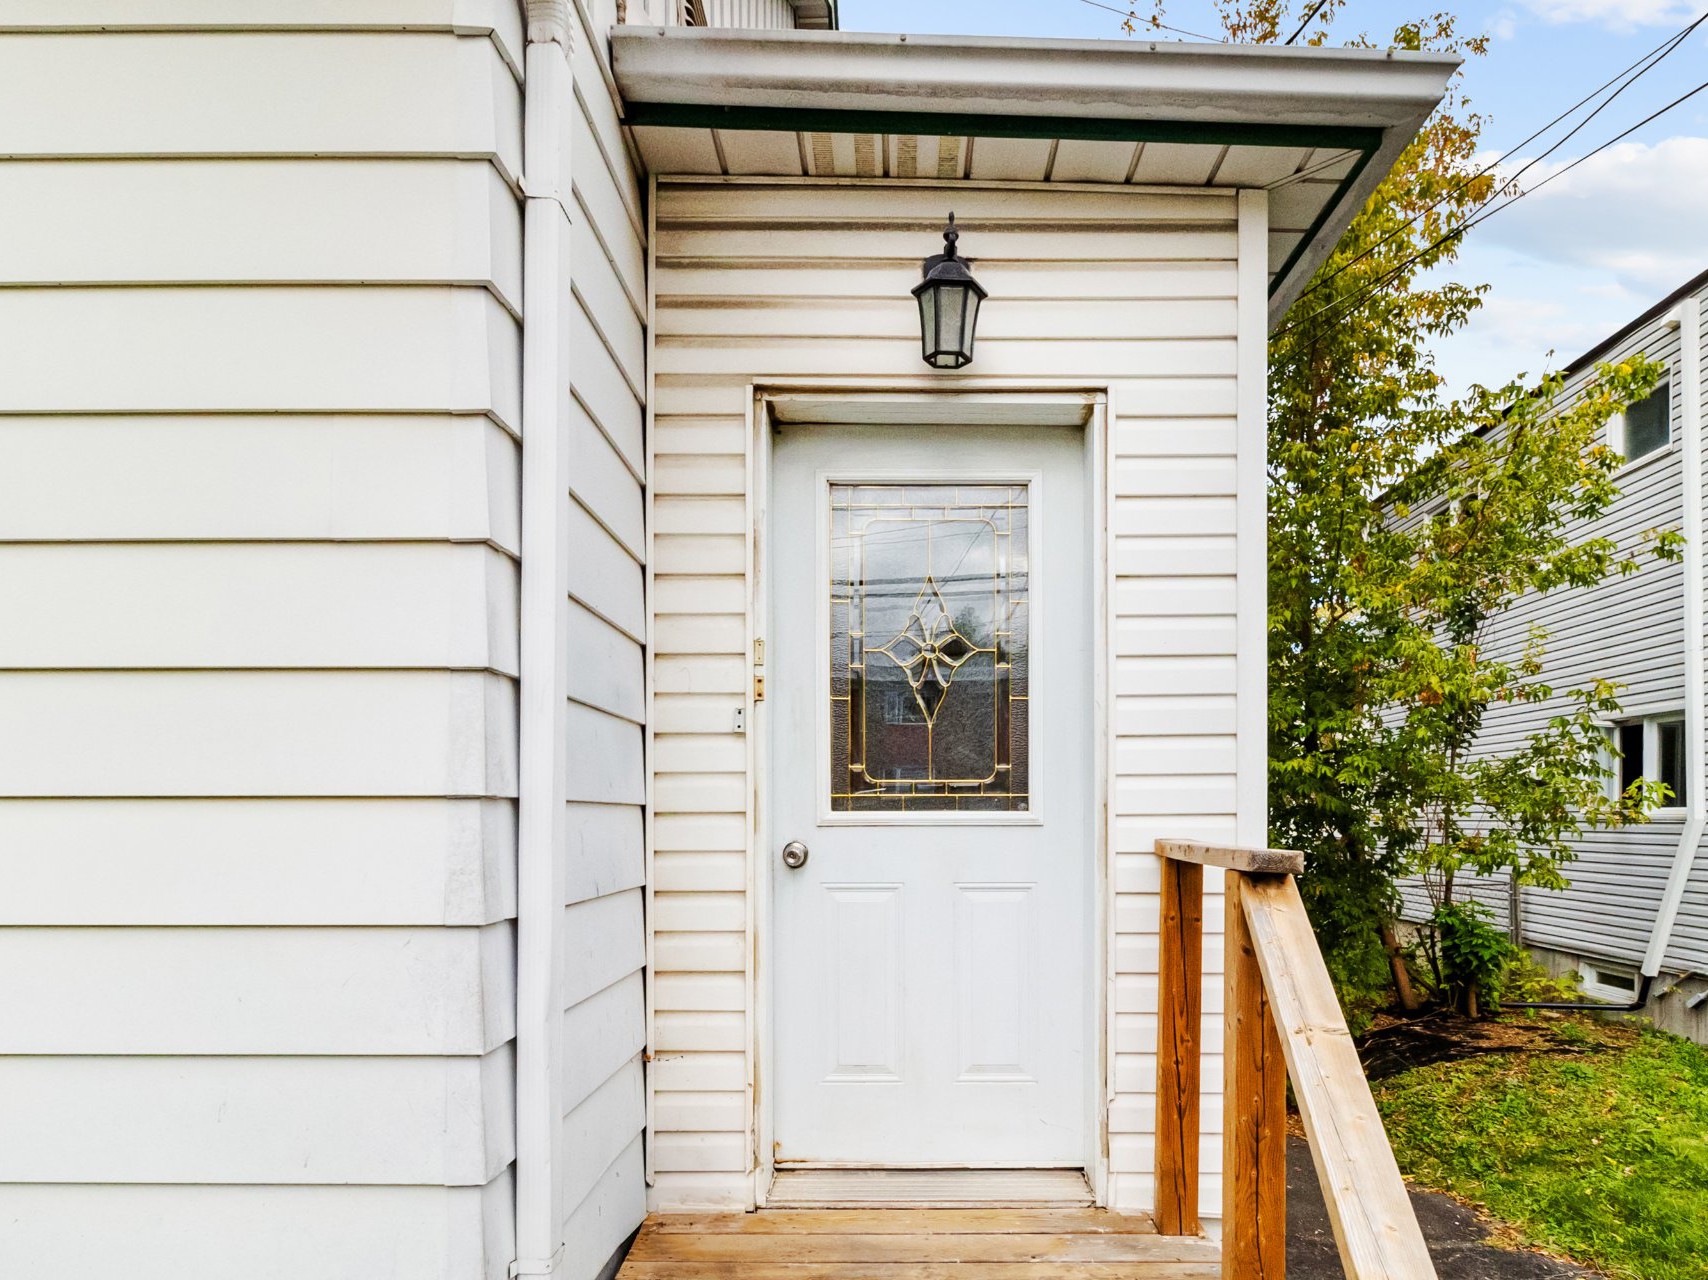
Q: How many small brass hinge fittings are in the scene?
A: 2